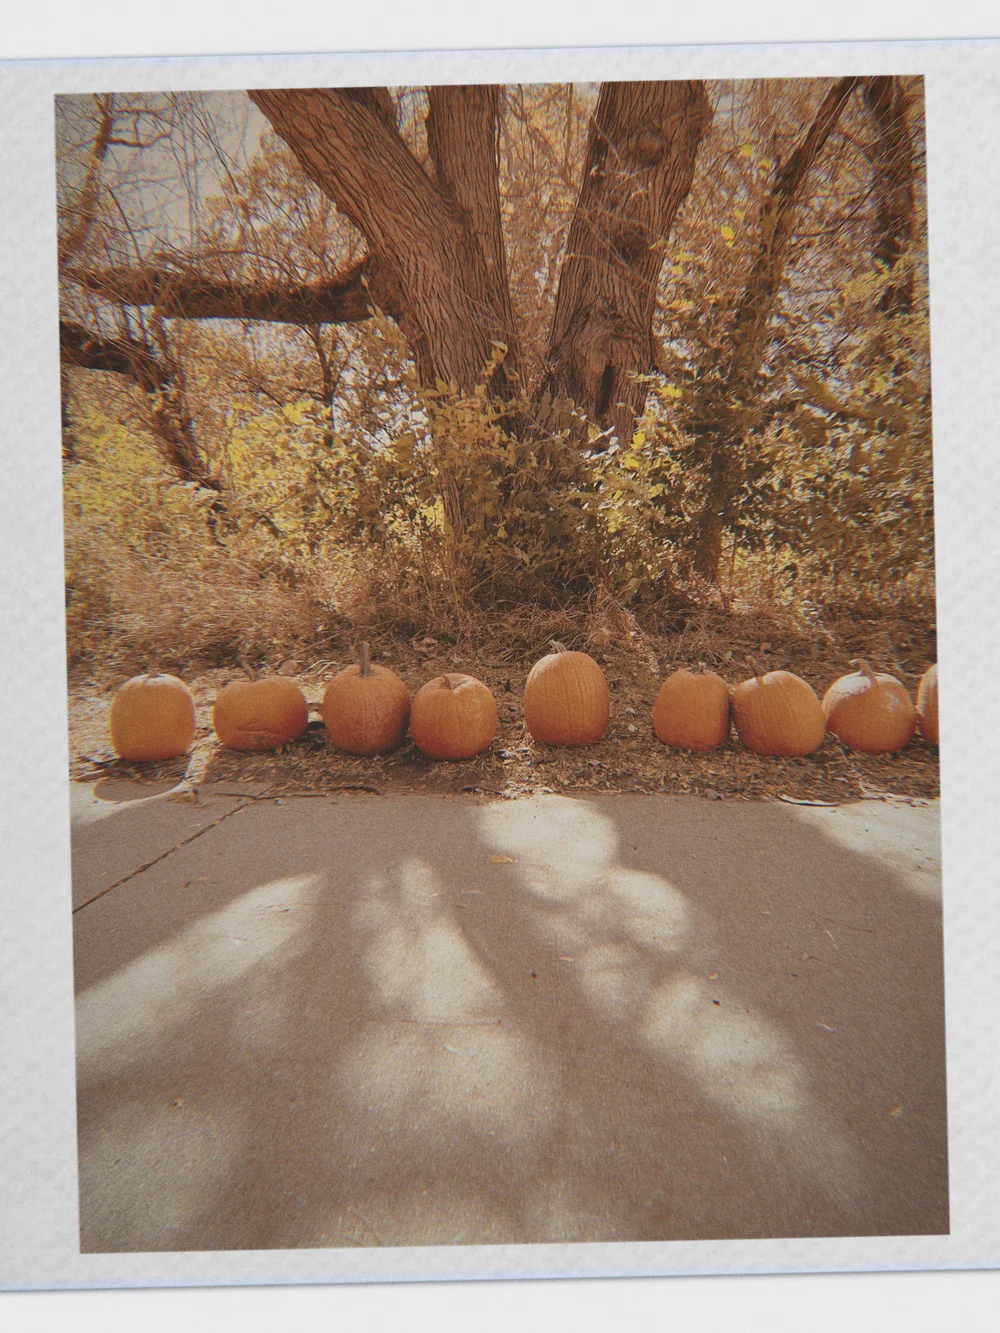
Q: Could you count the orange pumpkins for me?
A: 9